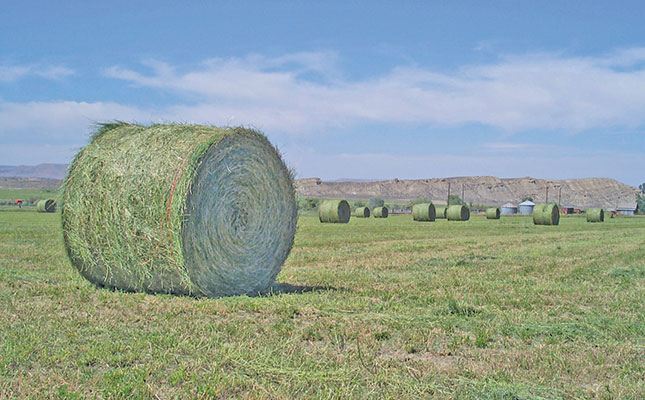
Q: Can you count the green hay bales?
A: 11